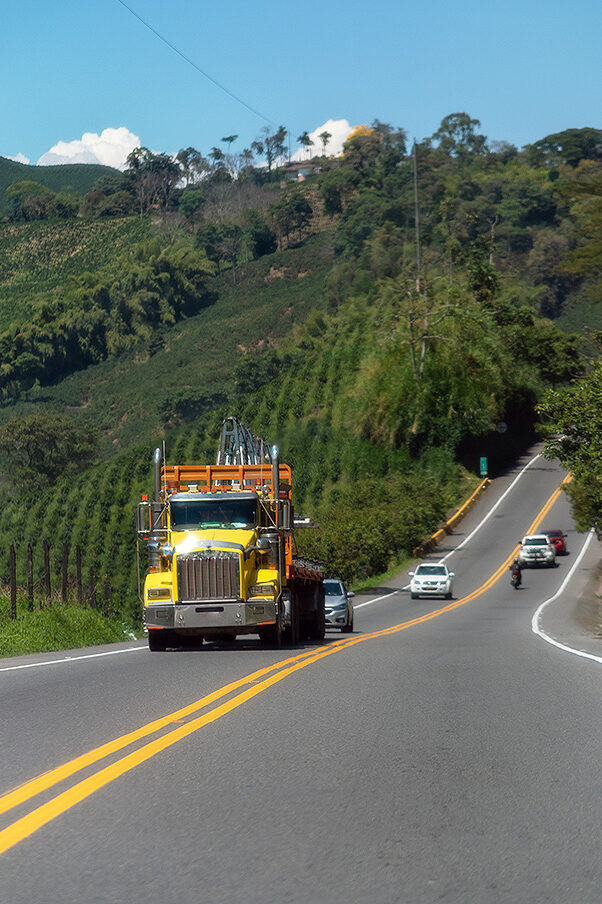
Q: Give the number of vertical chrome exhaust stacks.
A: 2